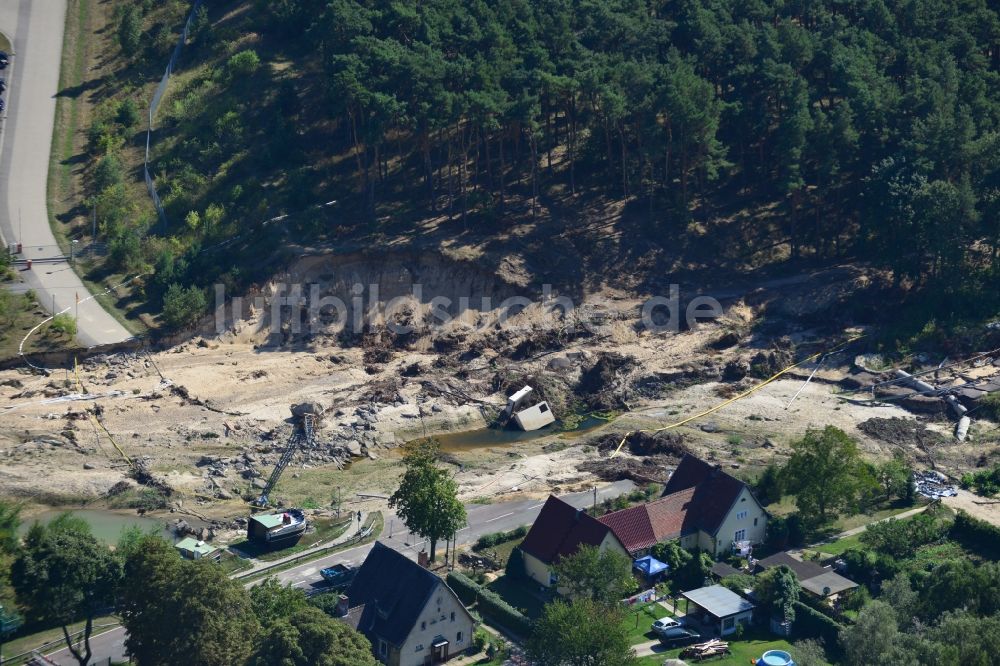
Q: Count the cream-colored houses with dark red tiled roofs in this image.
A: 2